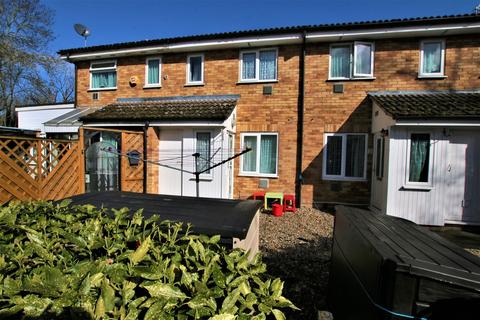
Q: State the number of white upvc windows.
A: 10